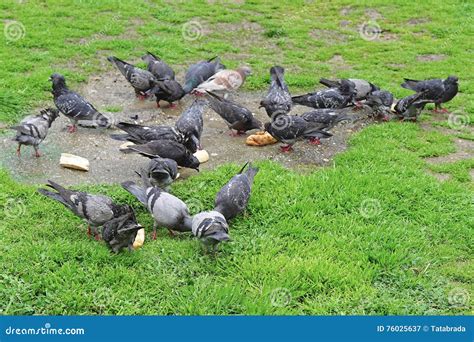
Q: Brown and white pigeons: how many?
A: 1